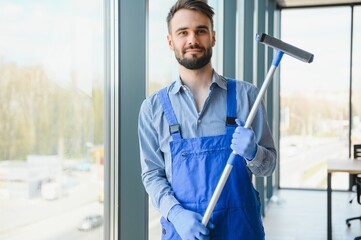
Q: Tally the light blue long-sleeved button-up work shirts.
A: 1